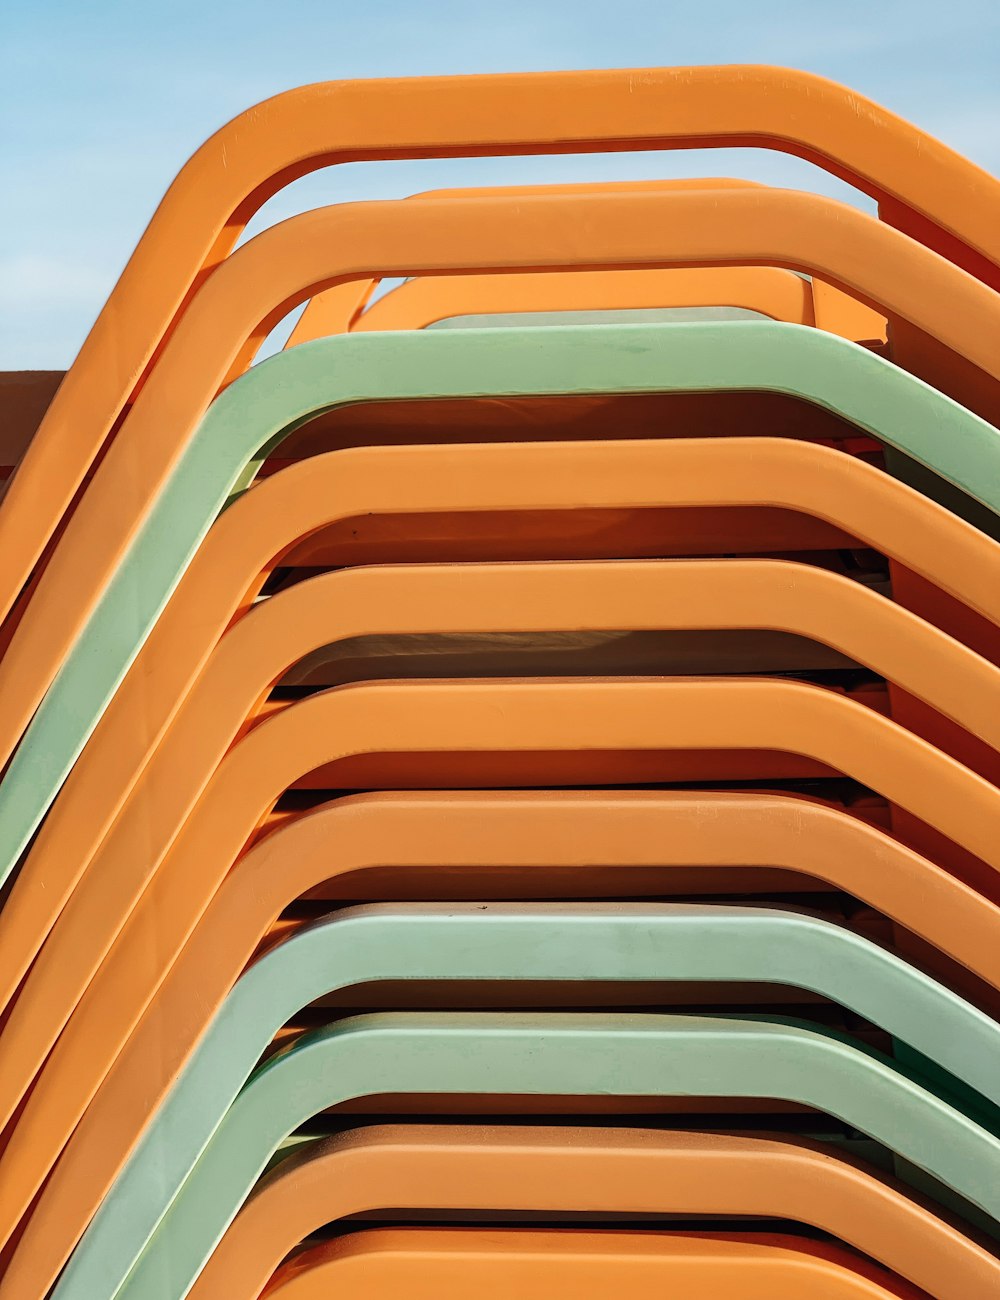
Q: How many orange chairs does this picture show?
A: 8